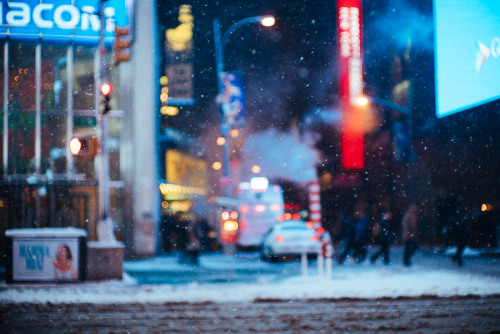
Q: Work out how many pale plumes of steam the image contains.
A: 1